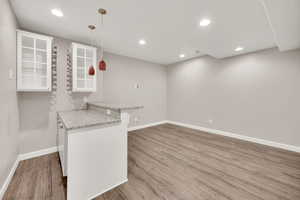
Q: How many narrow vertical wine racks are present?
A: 2